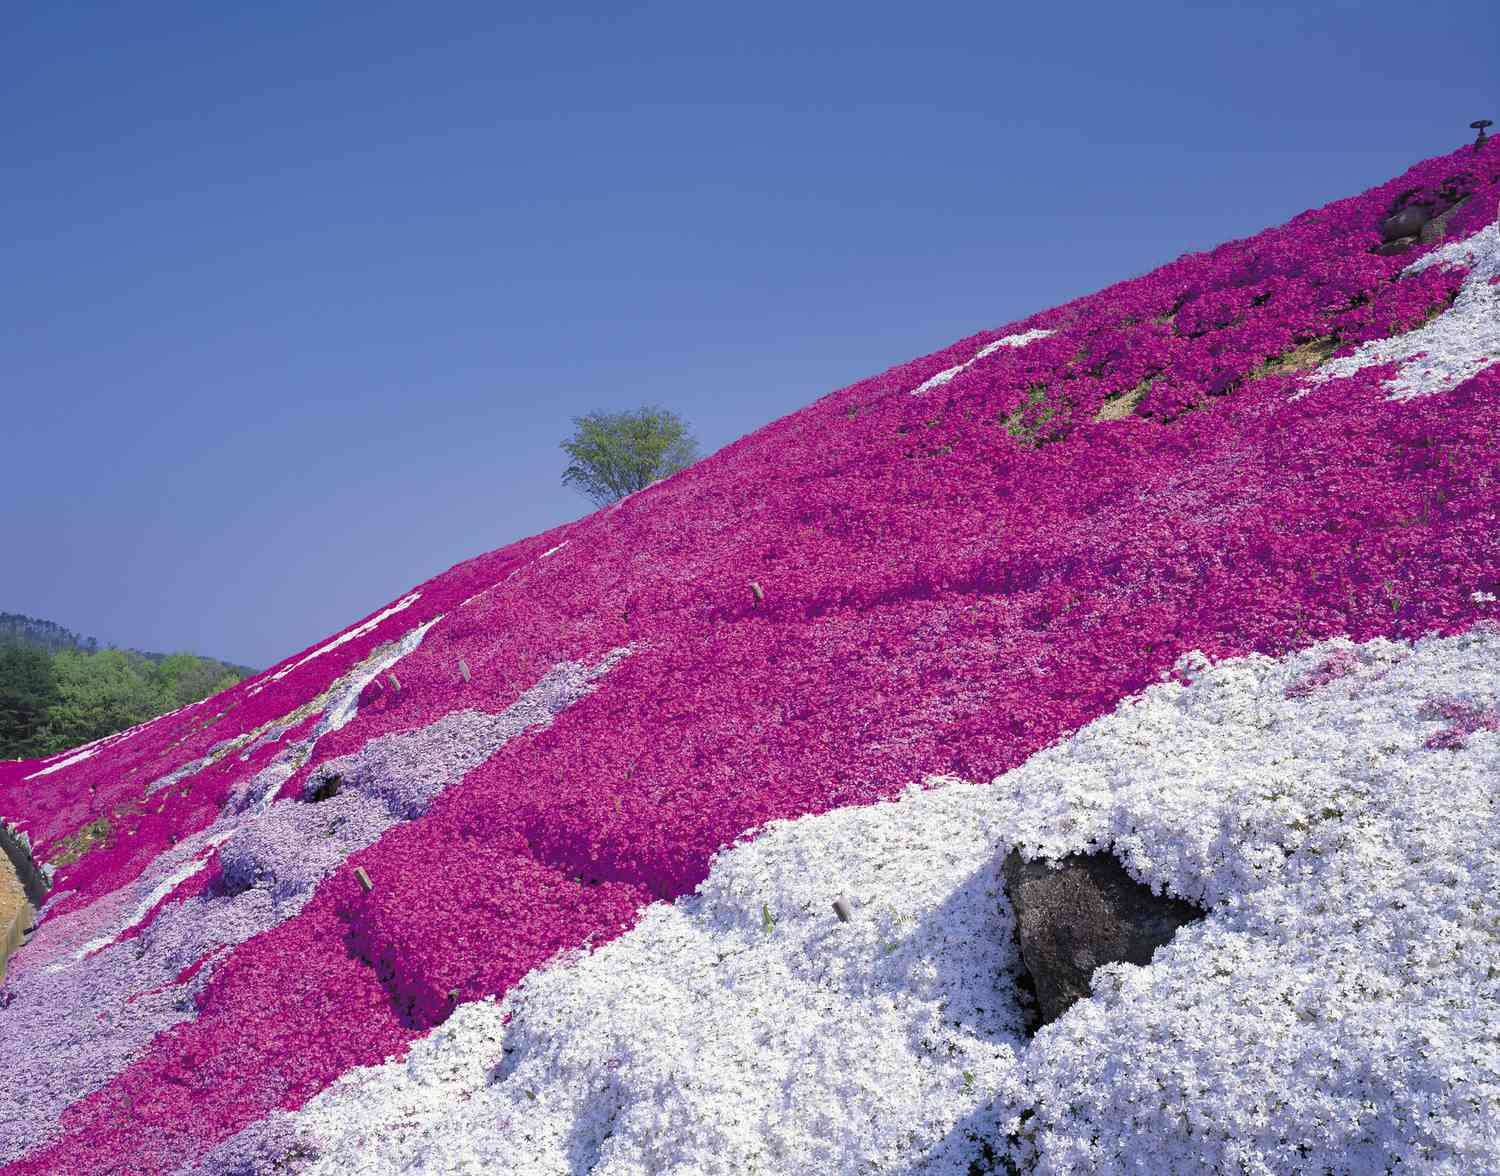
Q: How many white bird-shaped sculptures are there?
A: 0